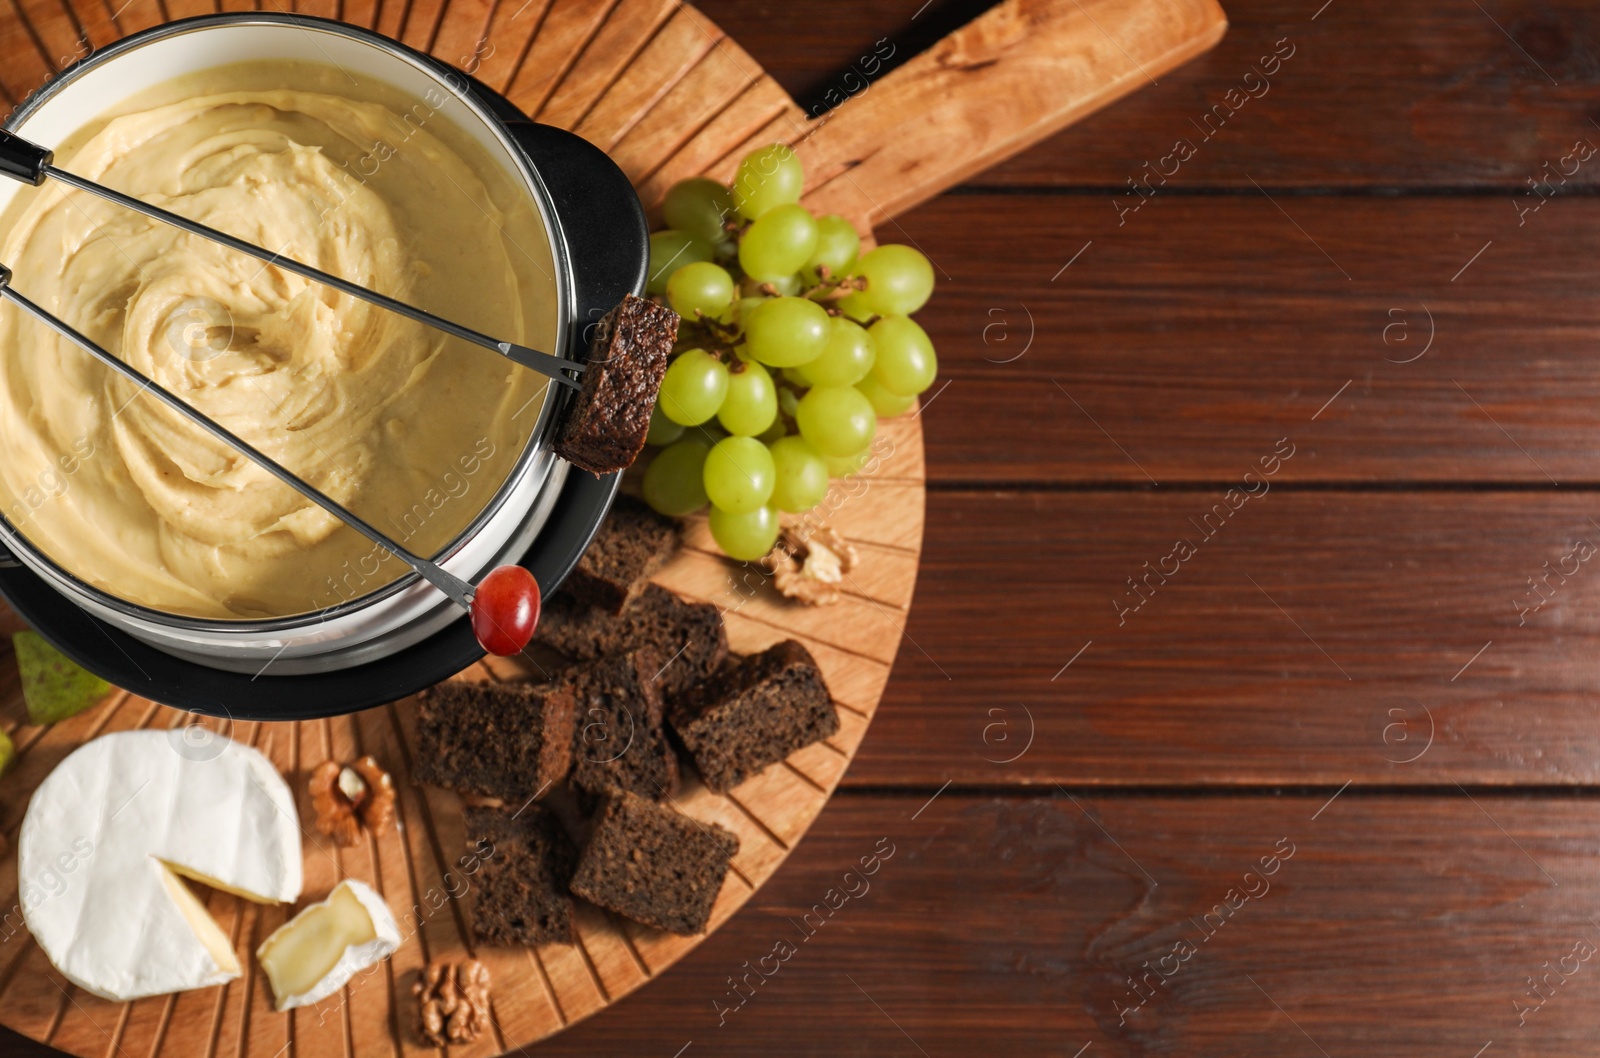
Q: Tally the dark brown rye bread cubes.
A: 8